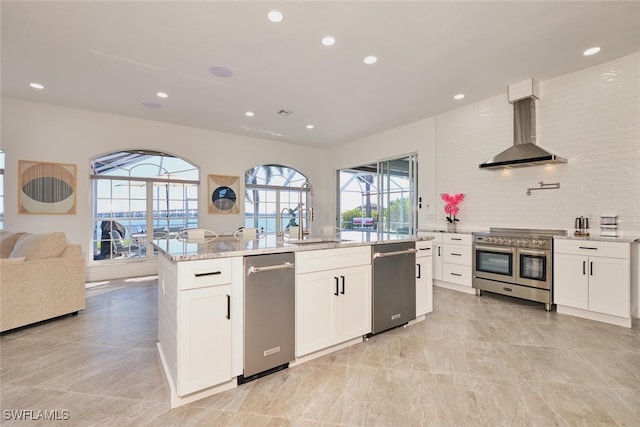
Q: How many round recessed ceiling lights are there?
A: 9